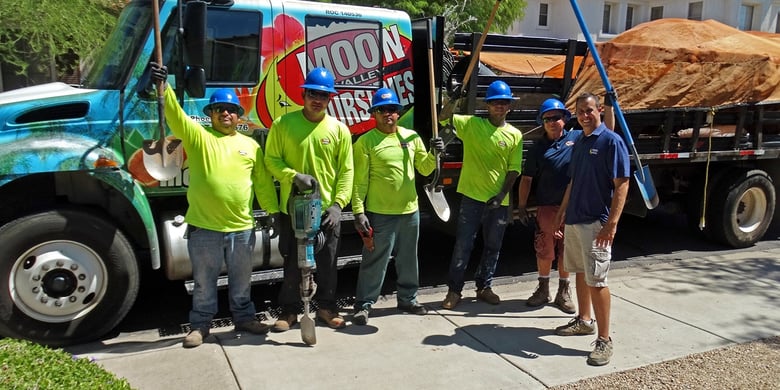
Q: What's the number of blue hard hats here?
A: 5